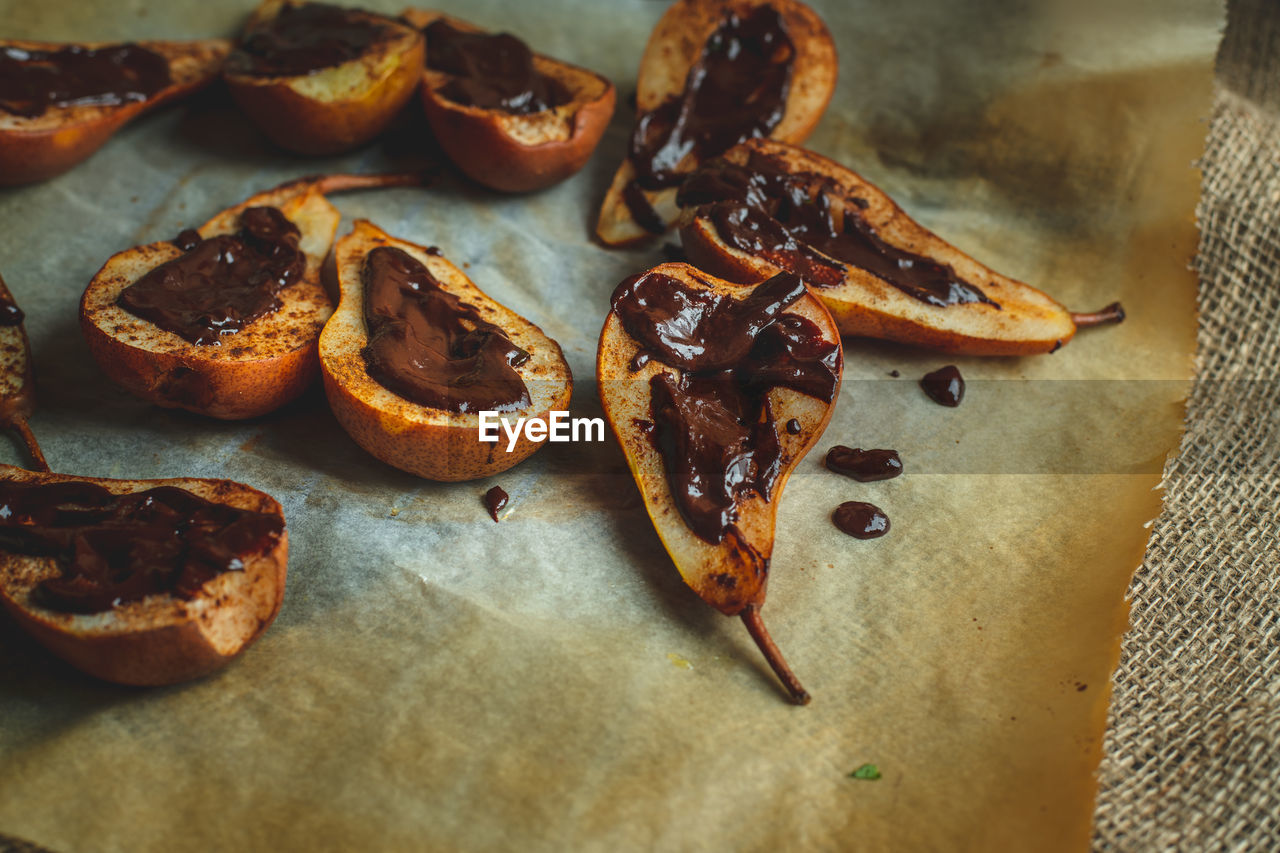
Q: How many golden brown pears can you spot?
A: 10